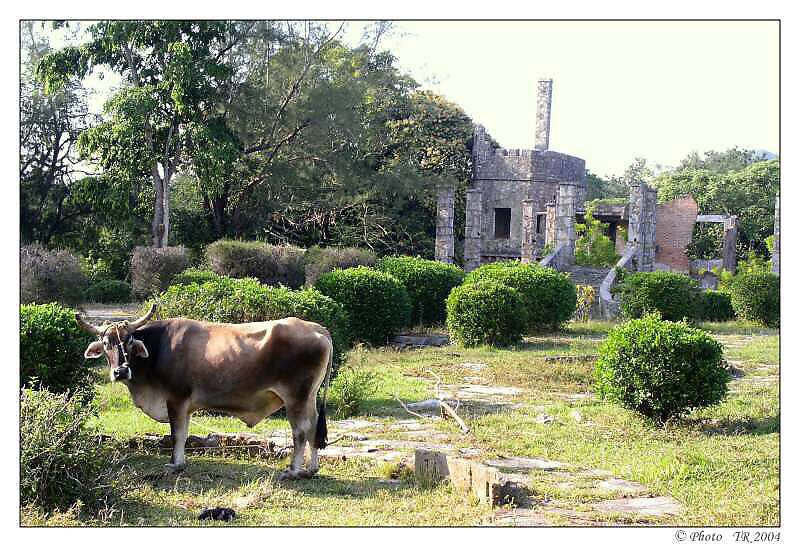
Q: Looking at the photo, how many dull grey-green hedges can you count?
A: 4